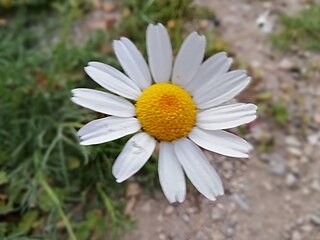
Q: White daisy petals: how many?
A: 13